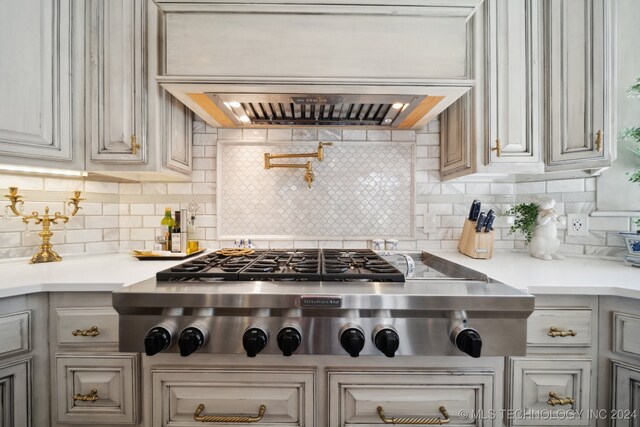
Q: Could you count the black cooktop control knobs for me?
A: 7